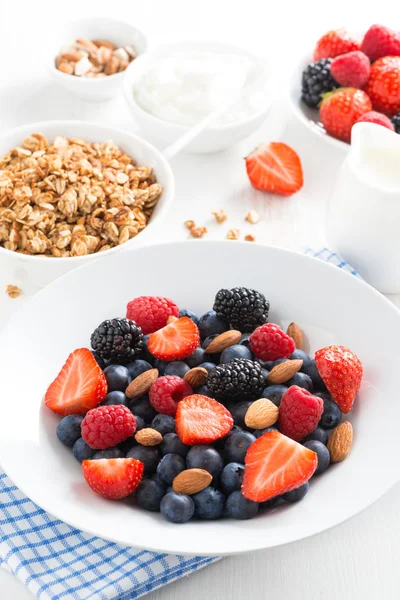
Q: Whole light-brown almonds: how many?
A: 9